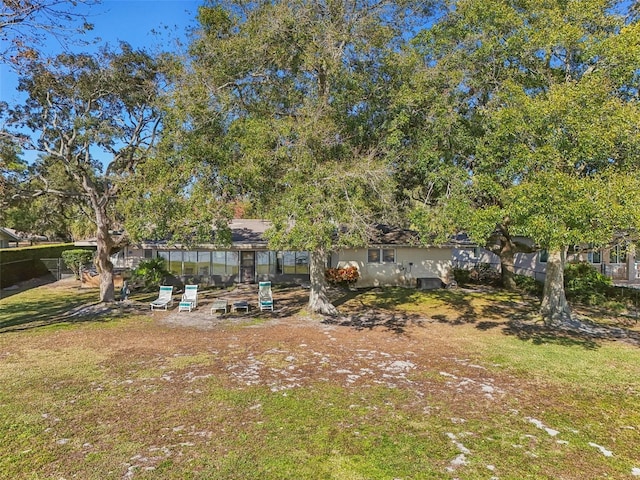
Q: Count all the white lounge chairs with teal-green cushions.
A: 3